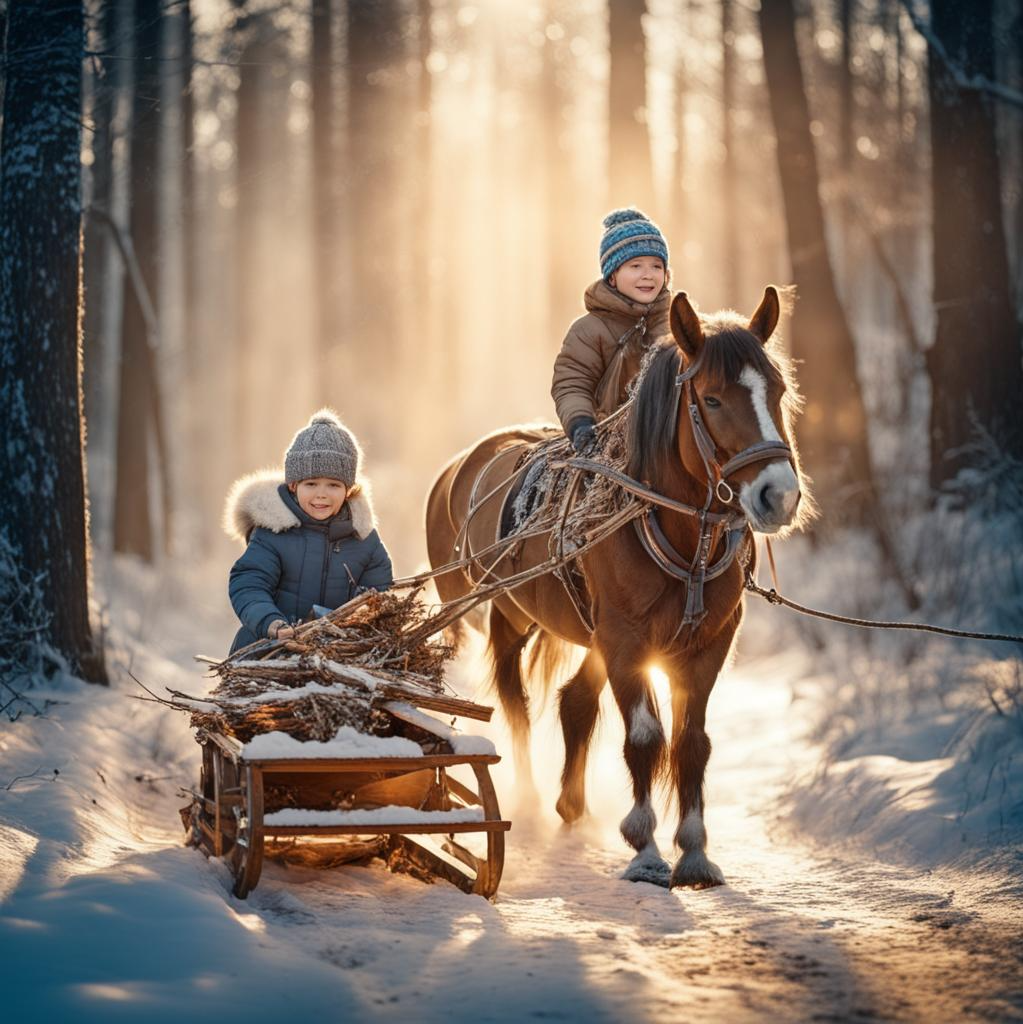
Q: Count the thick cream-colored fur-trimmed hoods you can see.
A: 1